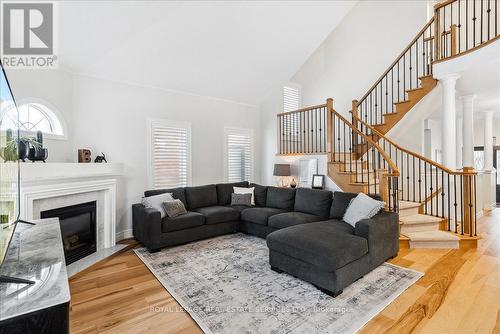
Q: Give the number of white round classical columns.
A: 3